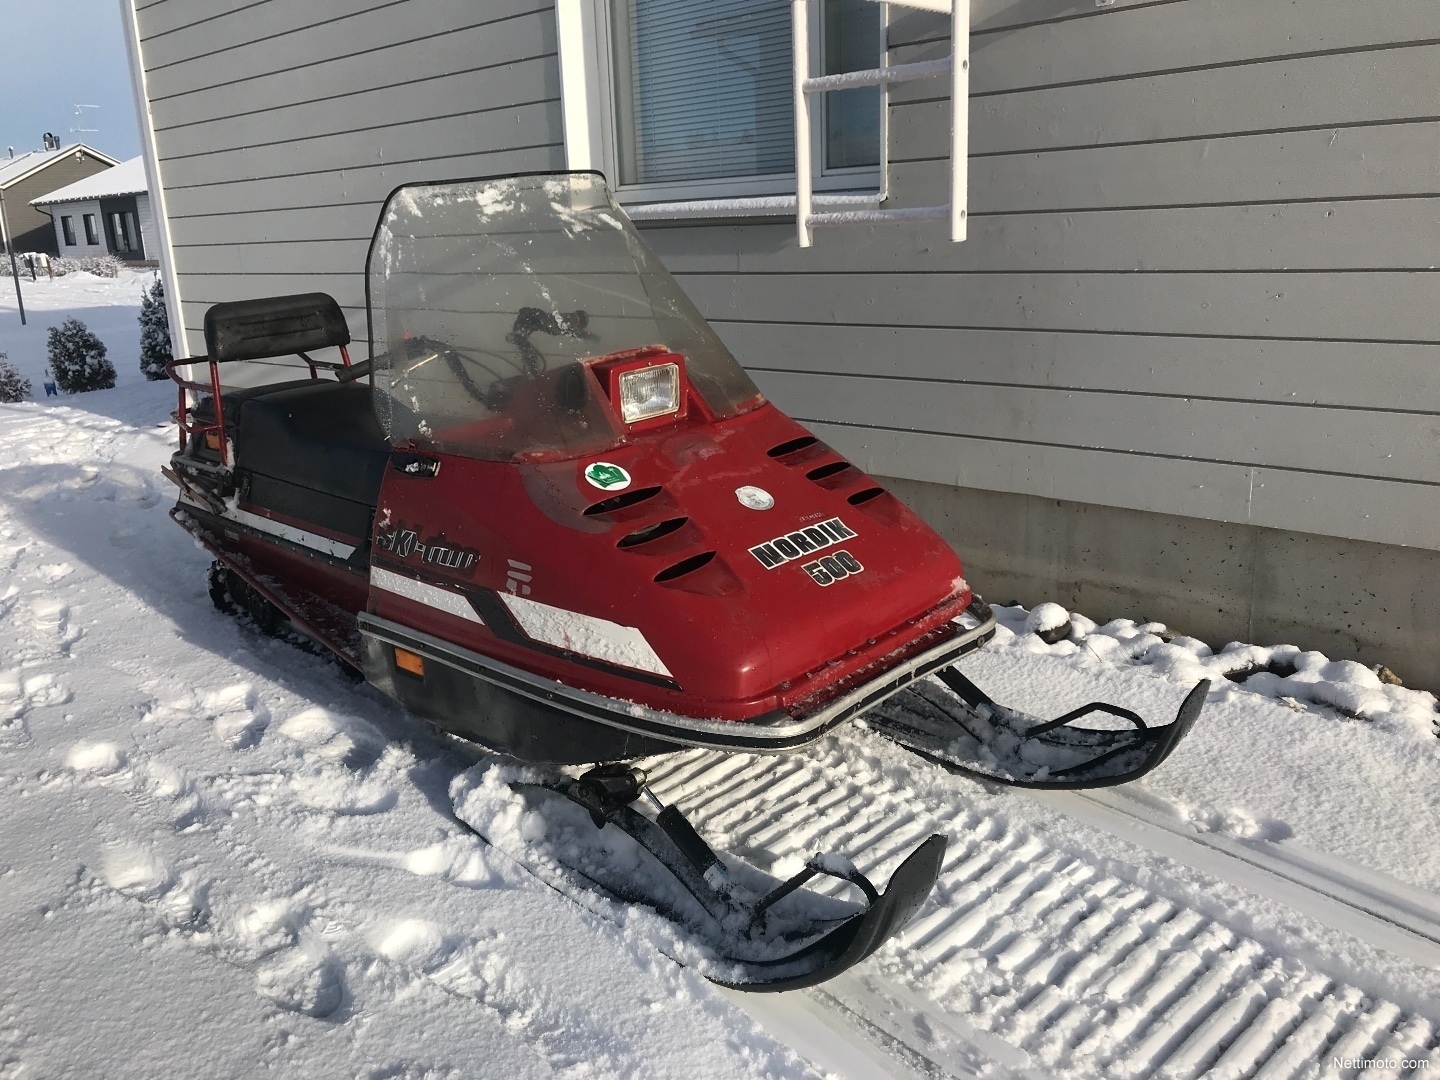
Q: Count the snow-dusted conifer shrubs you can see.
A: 3